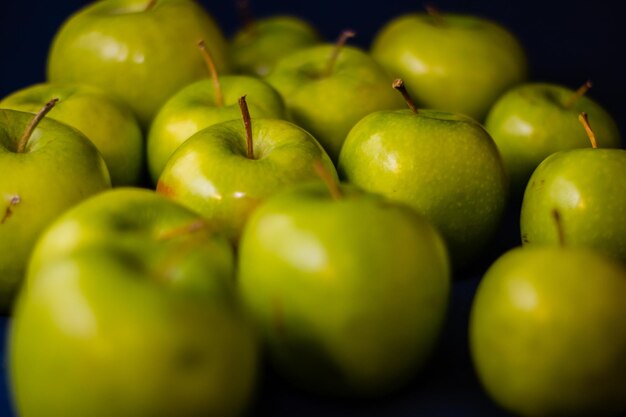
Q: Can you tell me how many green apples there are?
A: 15